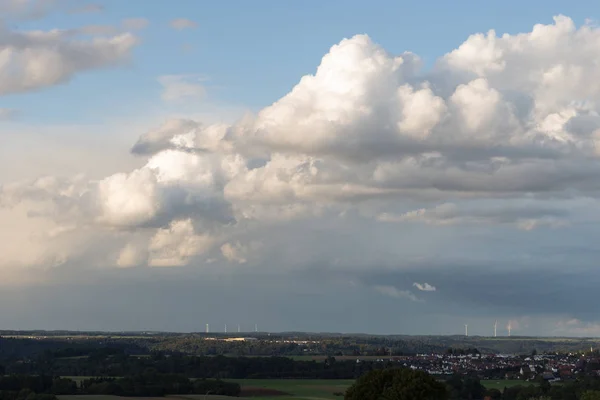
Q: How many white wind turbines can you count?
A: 7